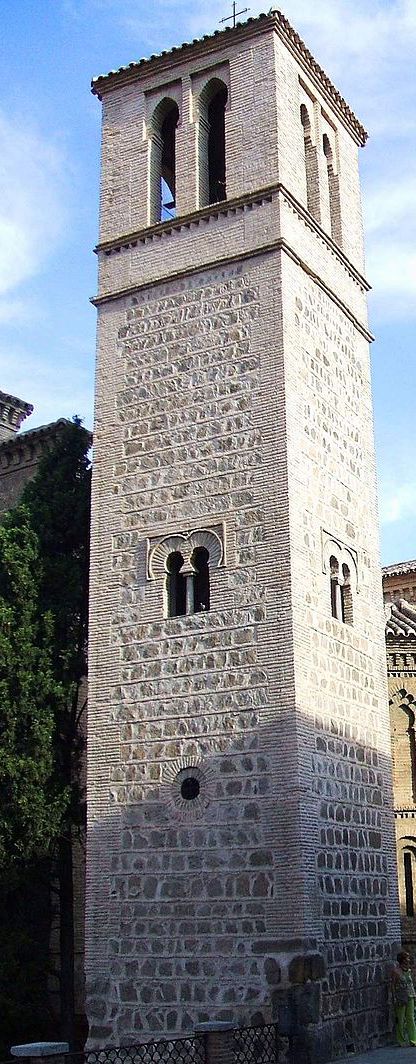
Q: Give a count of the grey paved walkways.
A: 1